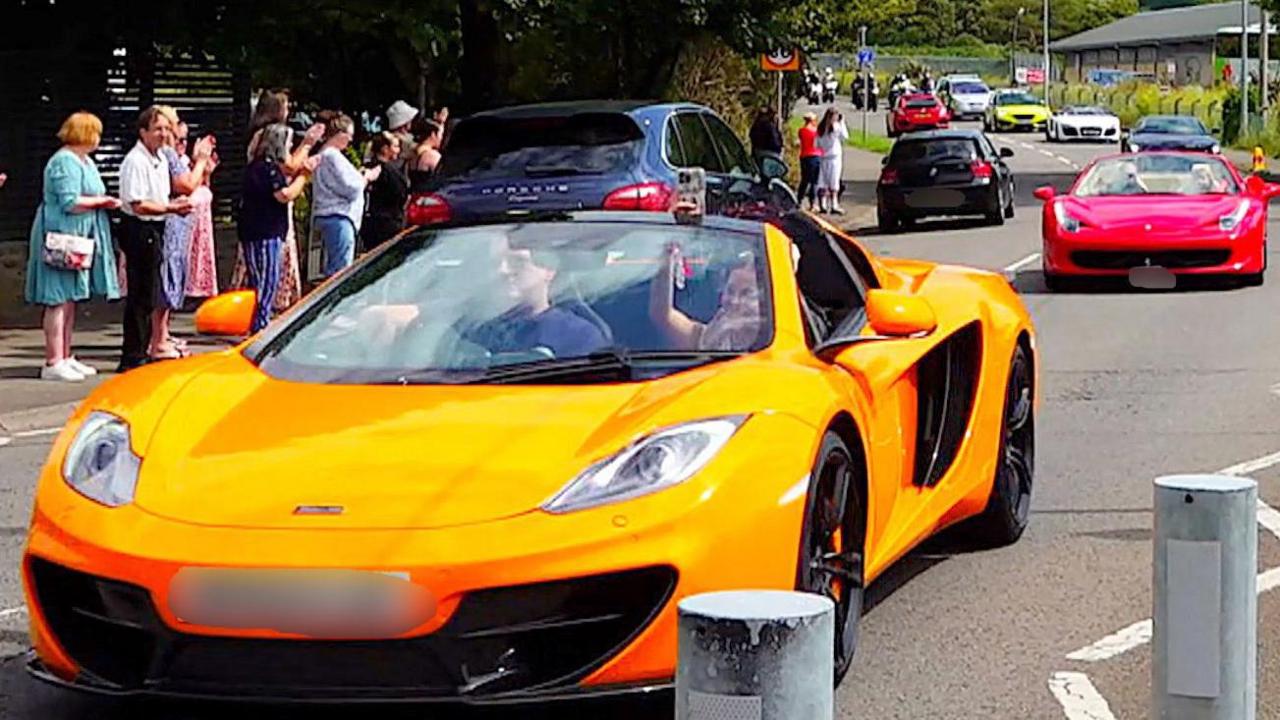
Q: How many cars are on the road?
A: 9